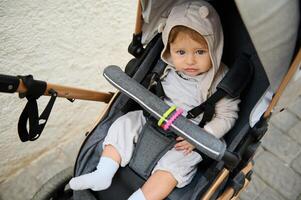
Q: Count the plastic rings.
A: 2